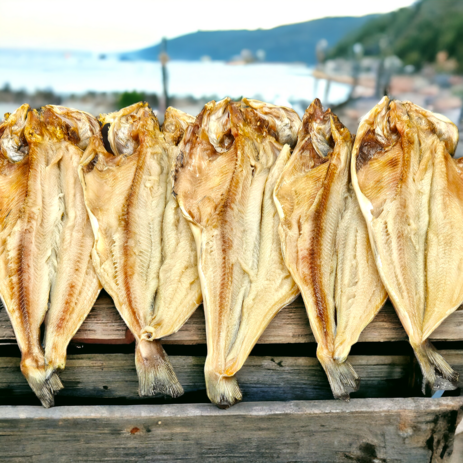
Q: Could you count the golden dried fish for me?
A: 5